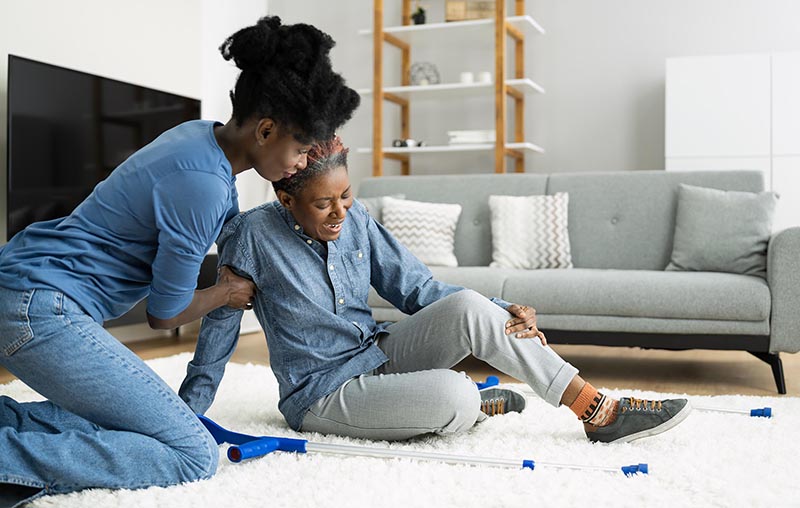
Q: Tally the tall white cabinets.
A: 1